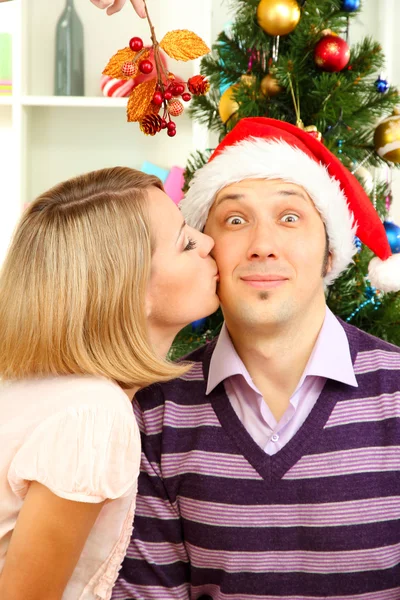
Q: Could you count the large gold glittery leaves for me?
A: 3